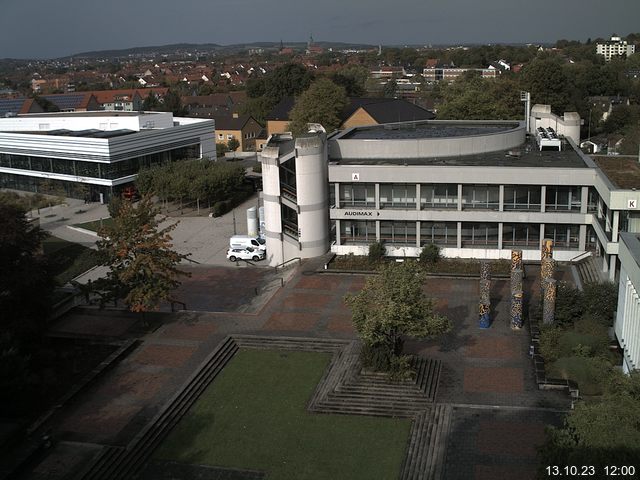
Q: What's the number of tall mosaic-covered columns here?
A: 3